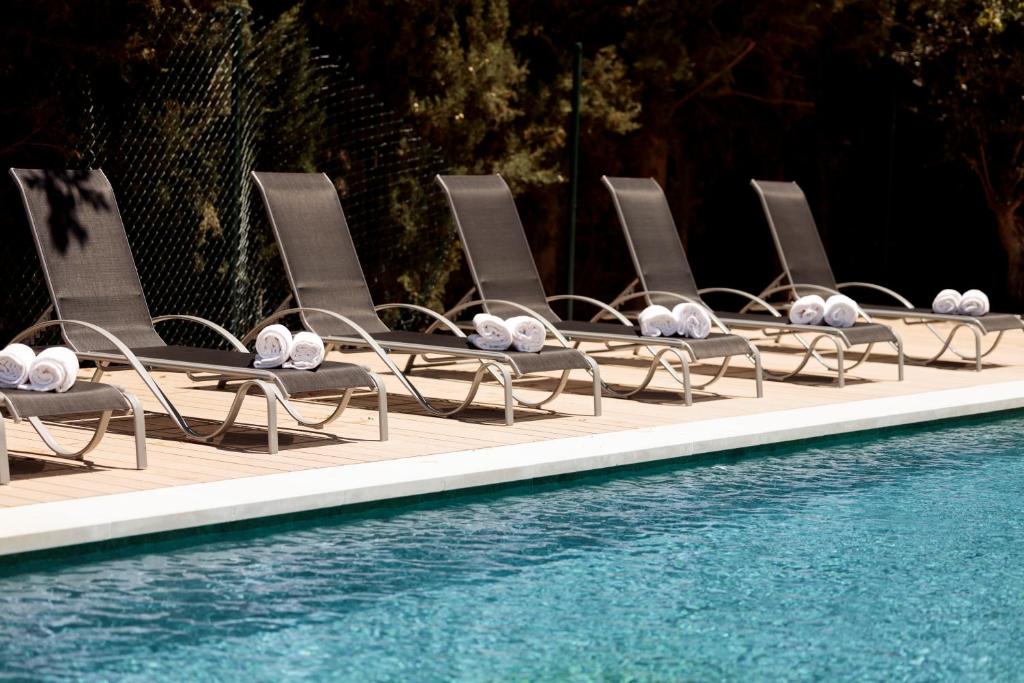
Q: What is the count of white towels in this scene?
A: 12